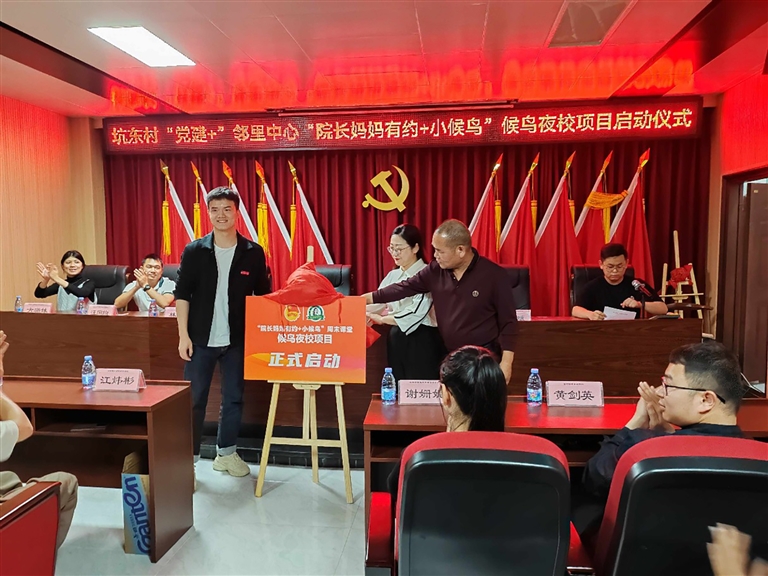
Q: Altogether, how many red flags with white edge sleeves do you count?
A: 10